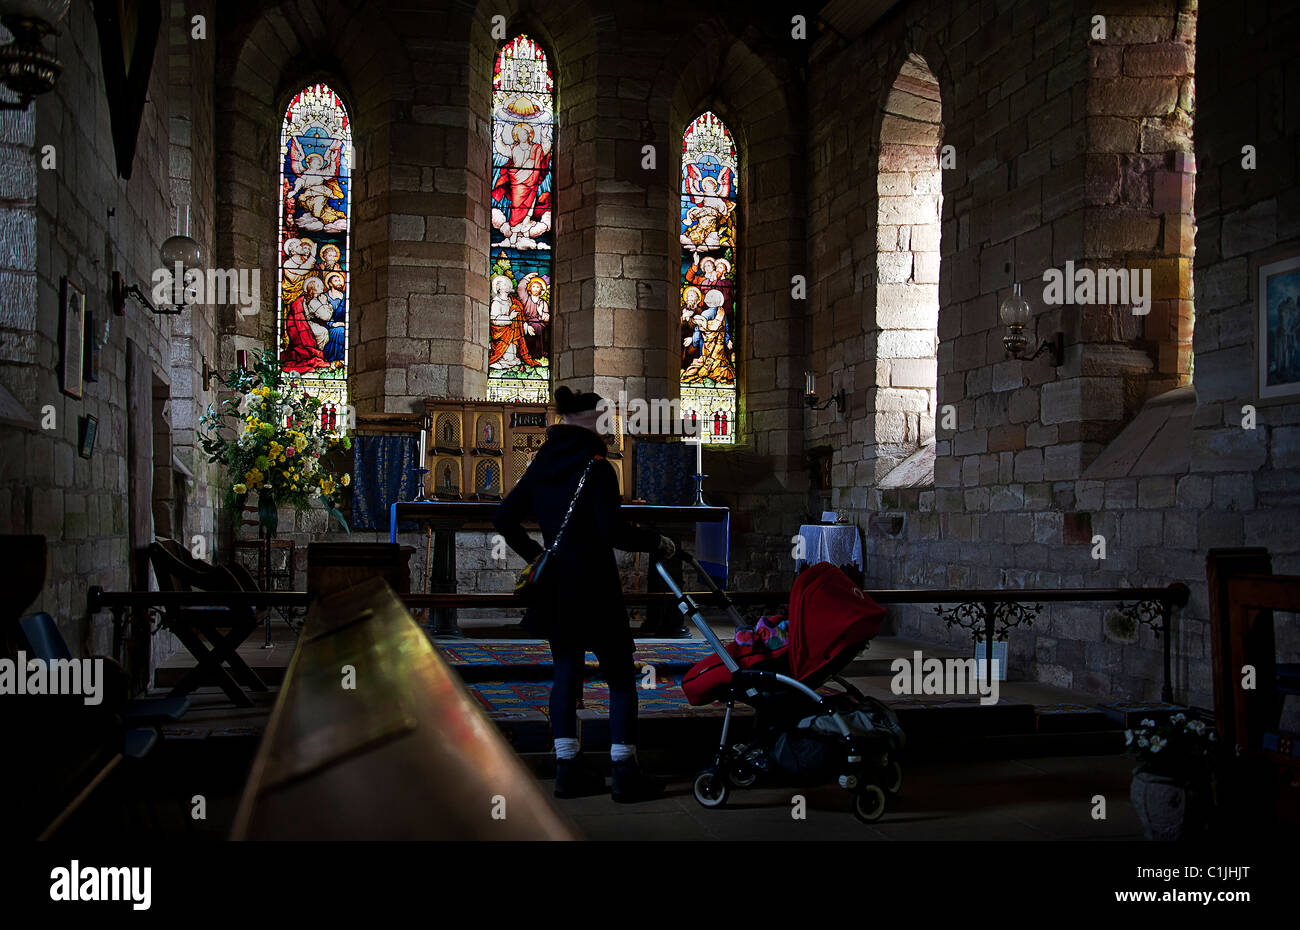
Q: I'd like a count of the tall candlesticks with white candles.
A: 2